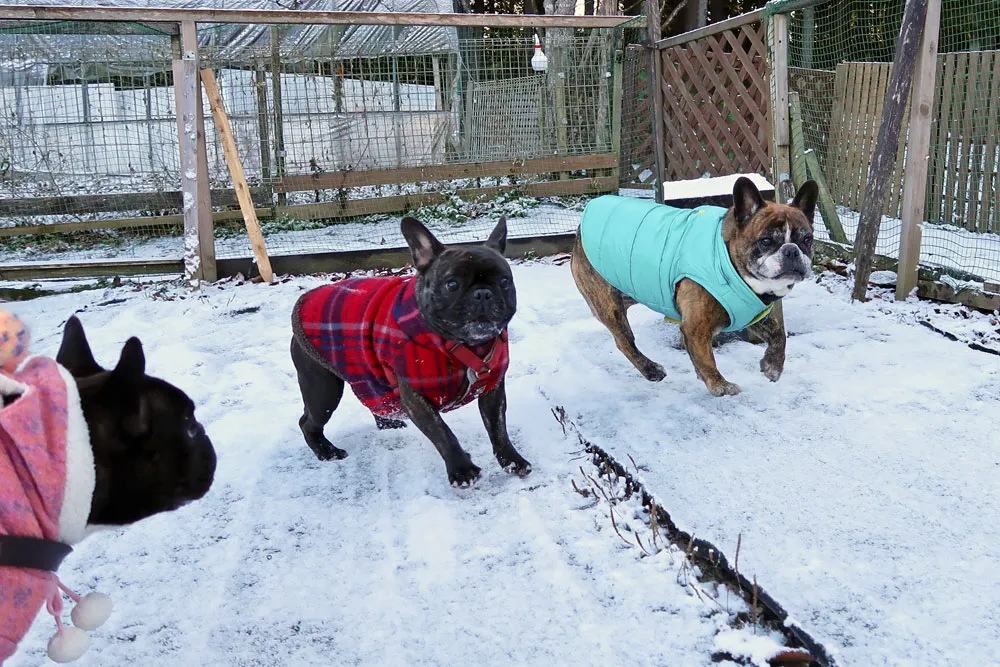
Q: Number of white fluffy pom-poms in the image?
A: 2